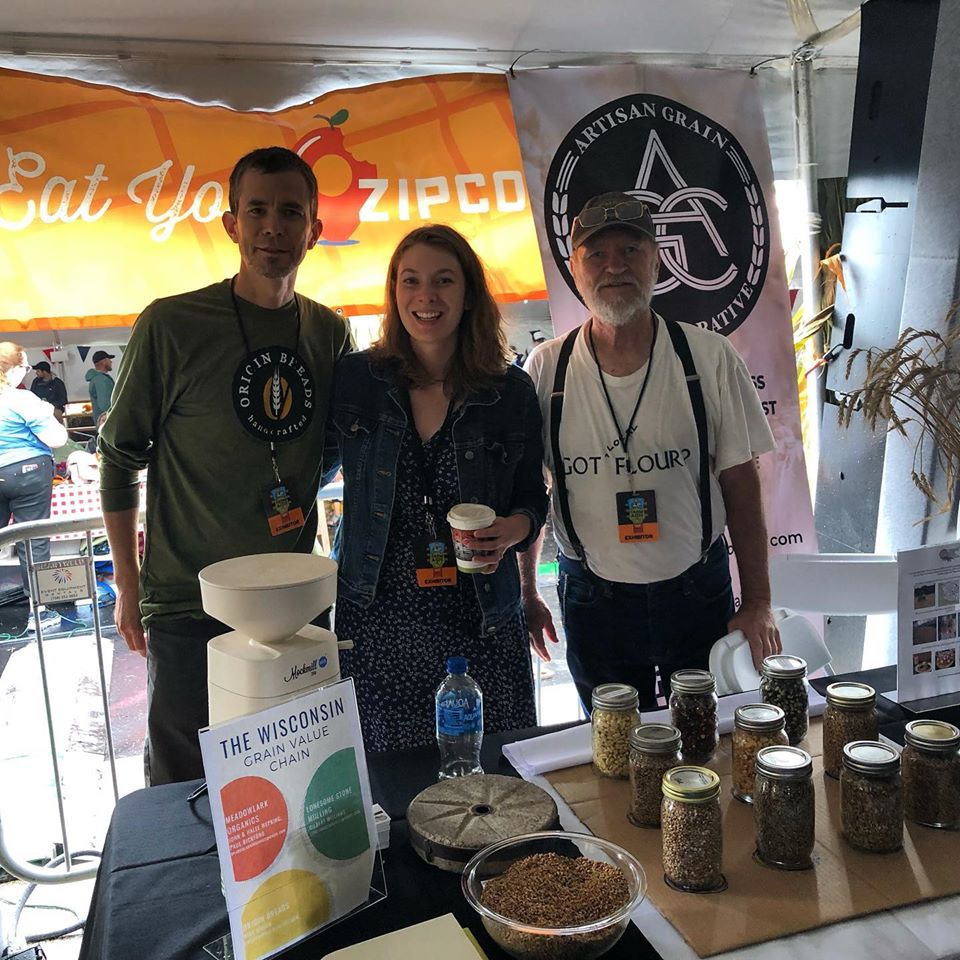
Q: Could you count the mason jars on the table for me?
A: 10